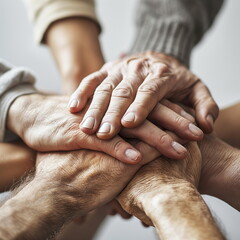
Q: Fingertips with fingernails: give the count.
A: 9